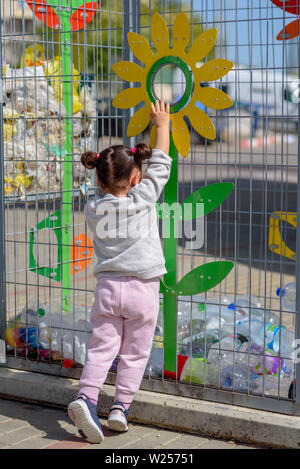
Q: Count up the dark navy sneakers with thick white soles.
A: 2